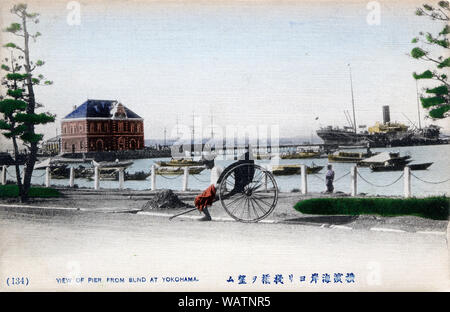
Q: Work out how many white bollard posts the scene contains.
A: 12